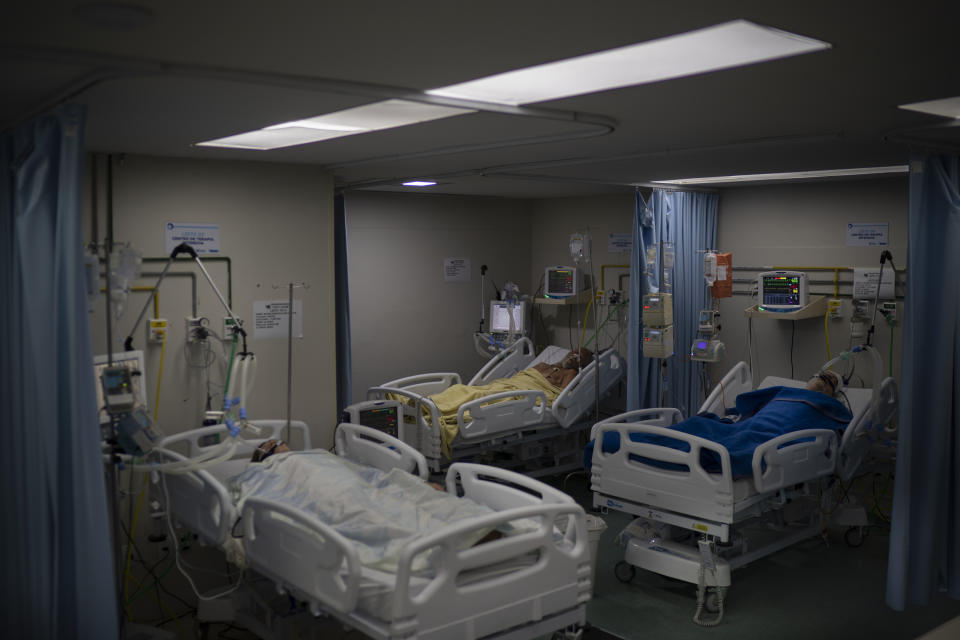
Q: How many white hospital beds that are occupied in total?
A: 3